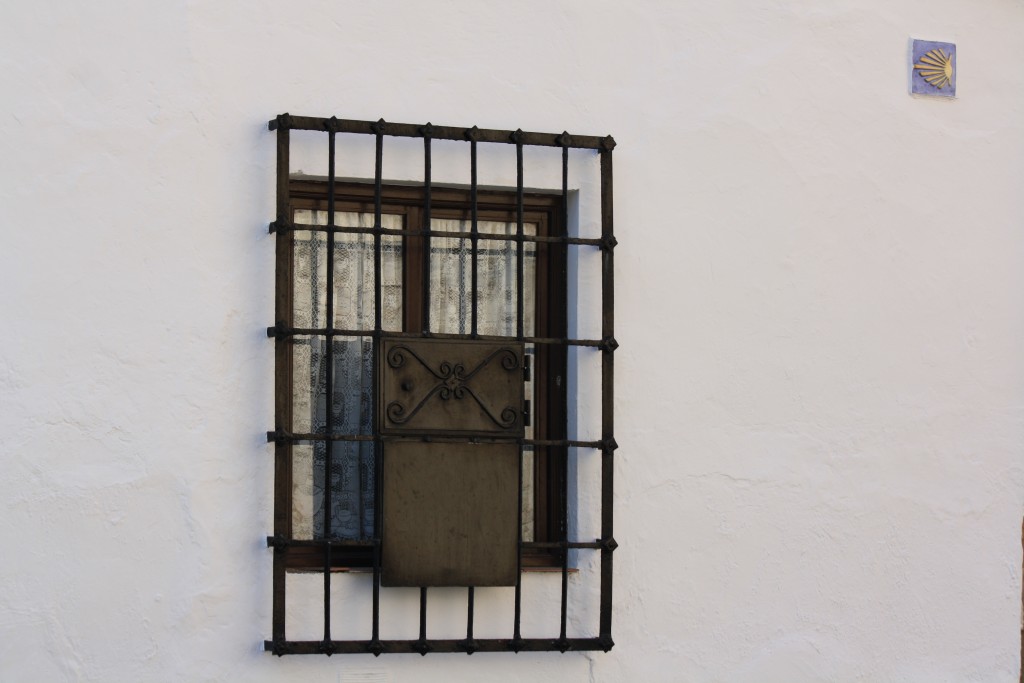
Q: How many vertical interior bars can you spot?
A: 6